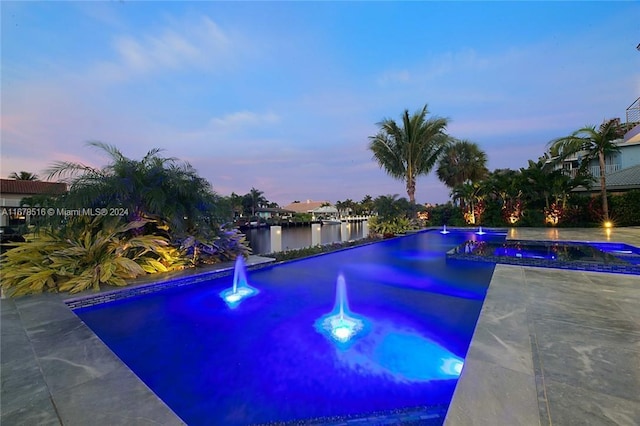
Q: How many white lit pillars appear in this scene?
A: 4